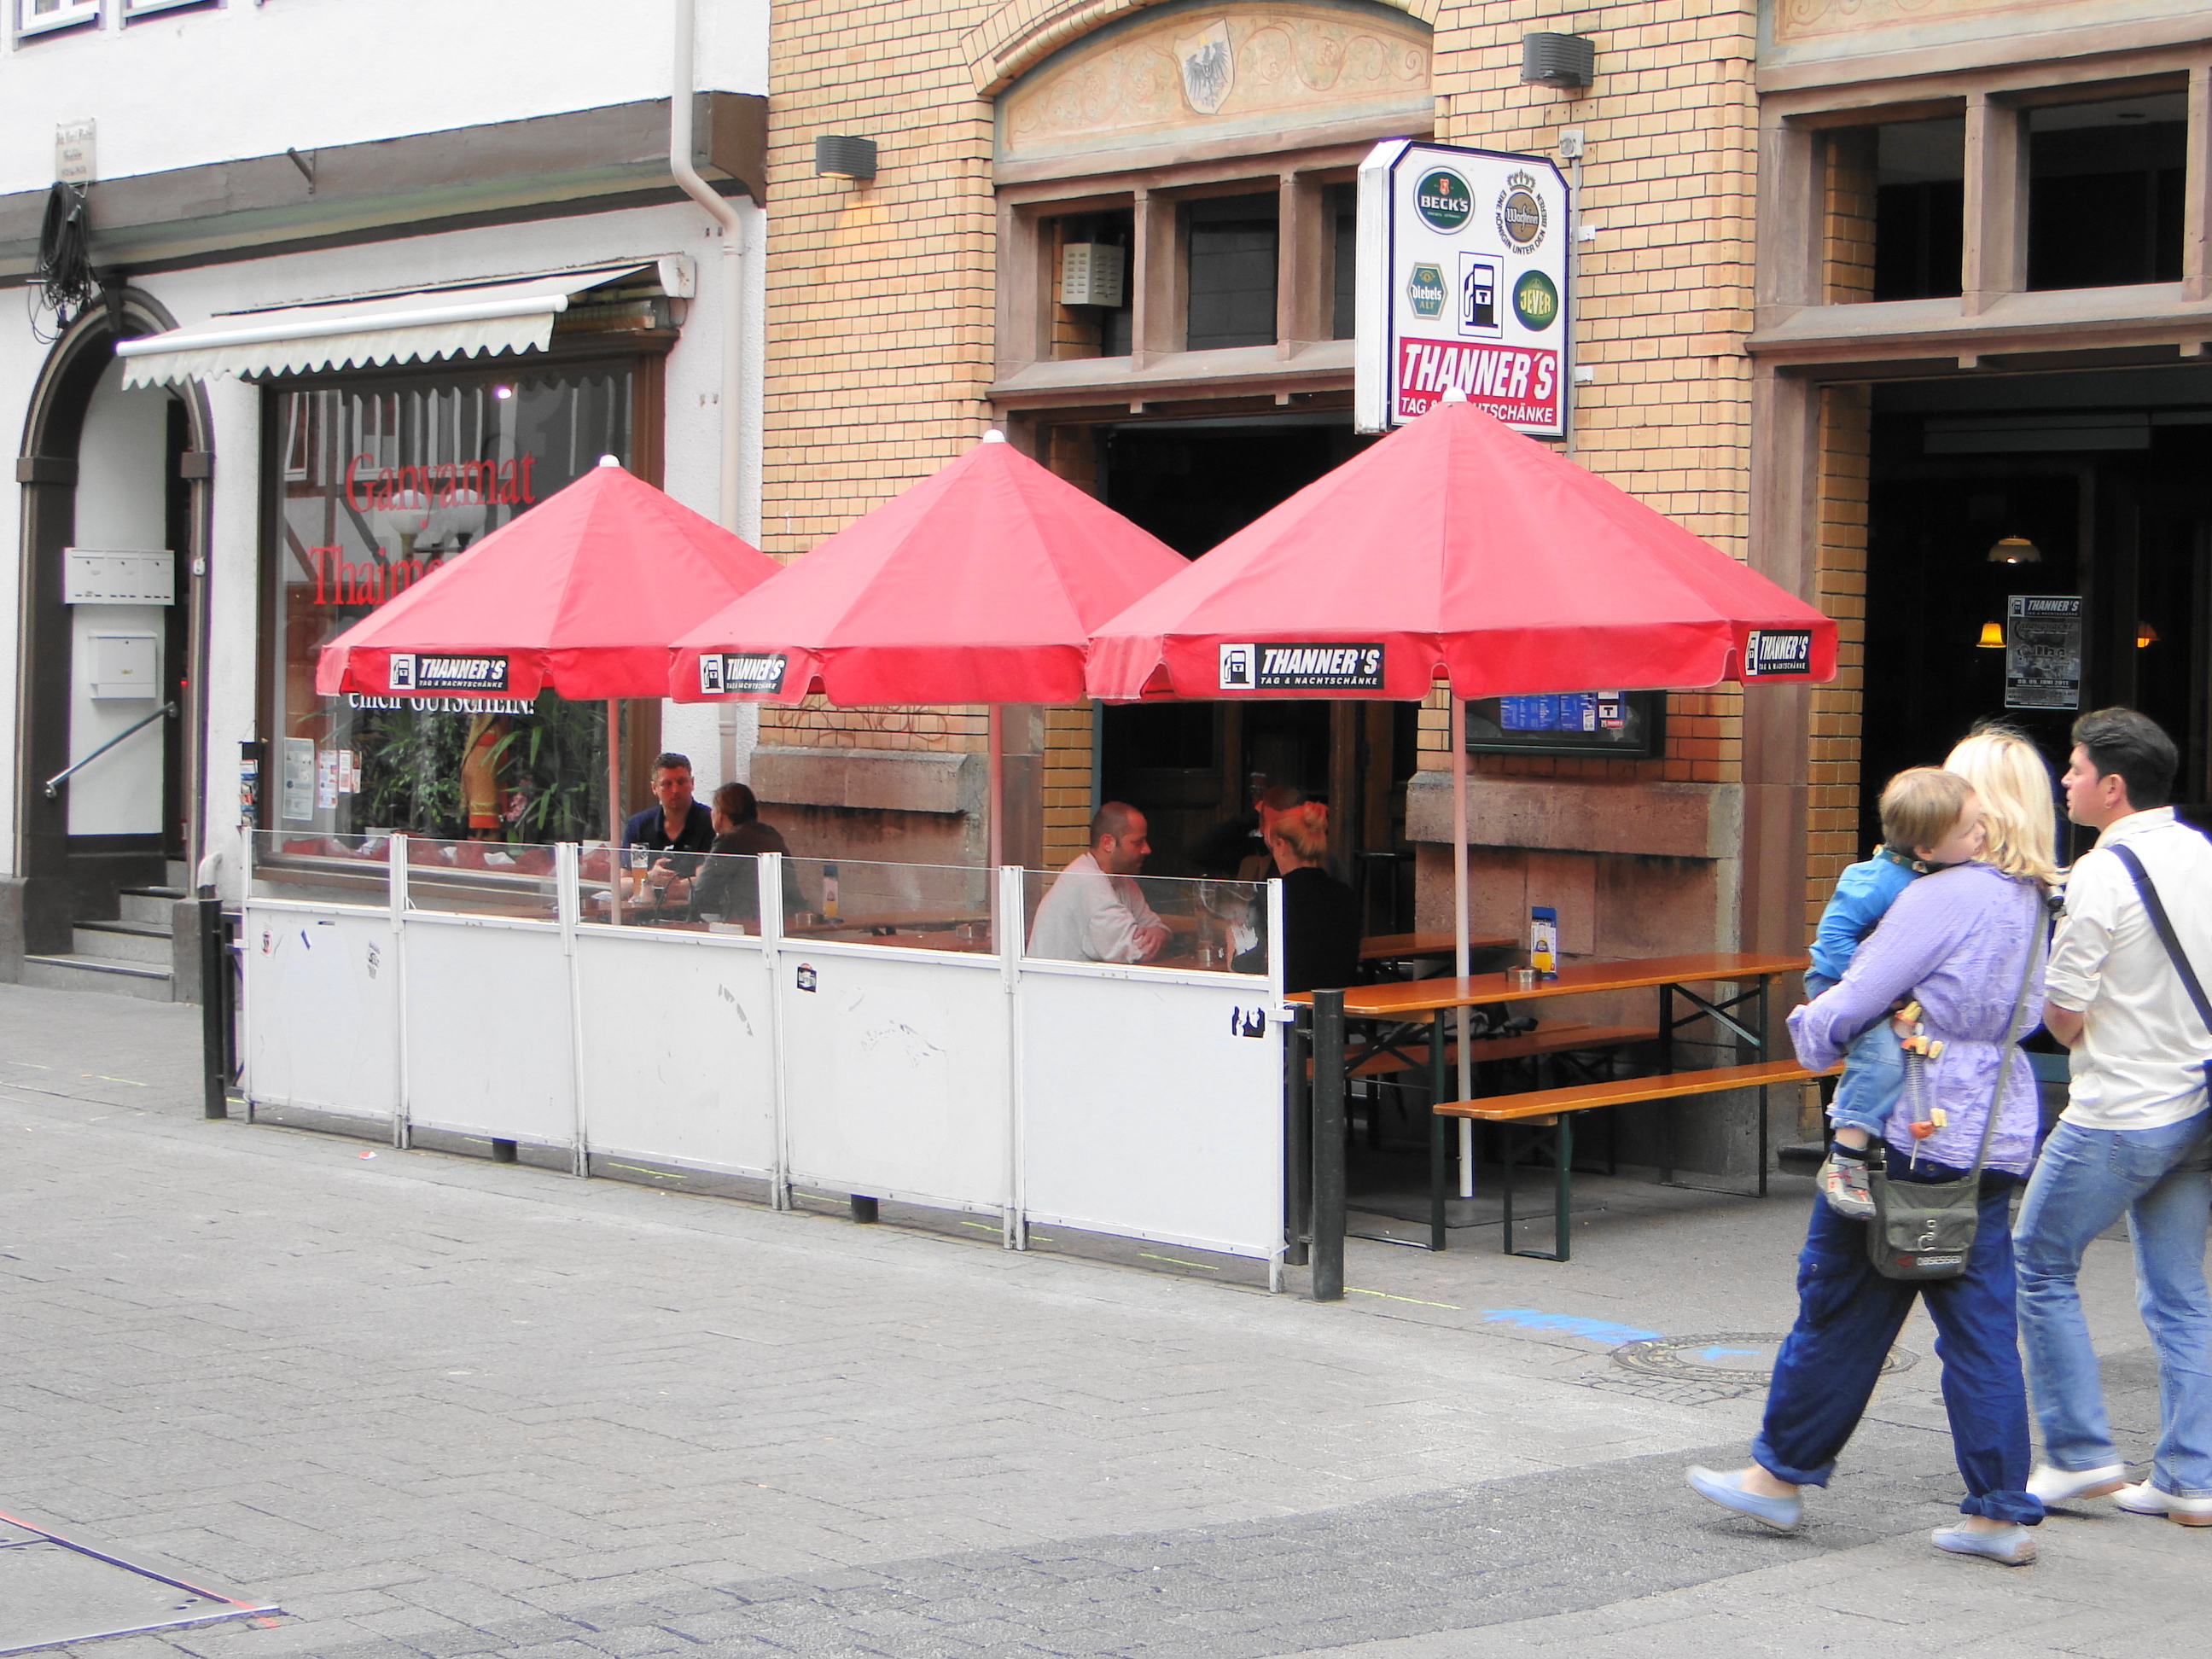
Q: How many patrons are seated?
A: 4